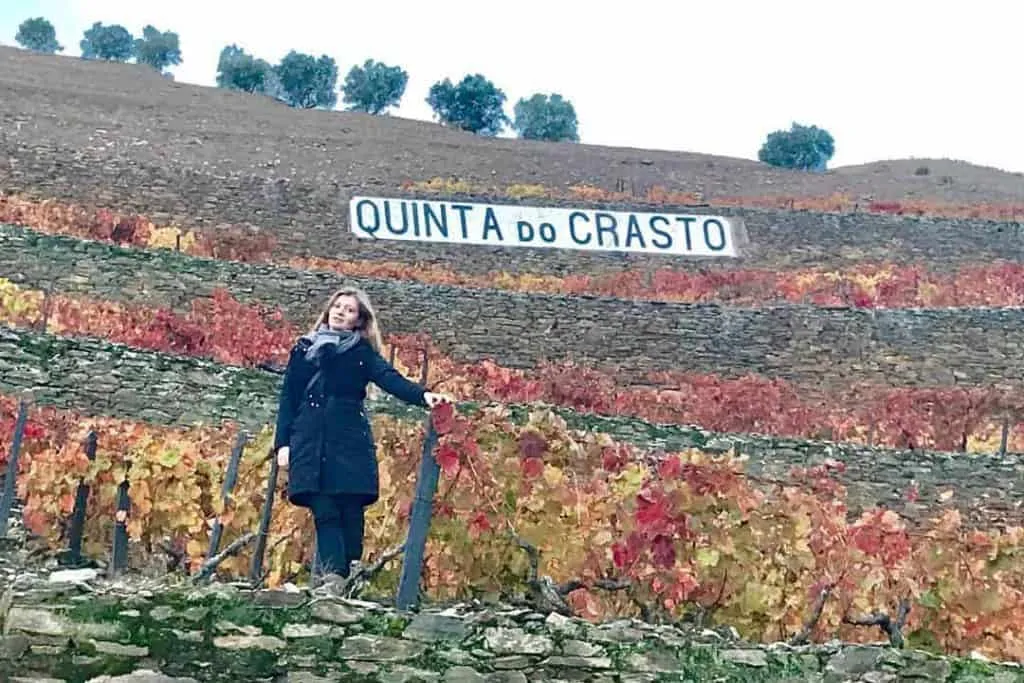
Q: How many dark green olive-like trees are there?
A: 9